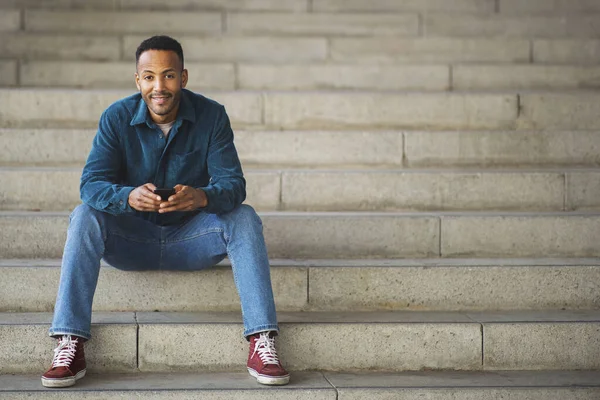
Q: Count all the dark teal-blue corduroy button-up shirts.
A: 1